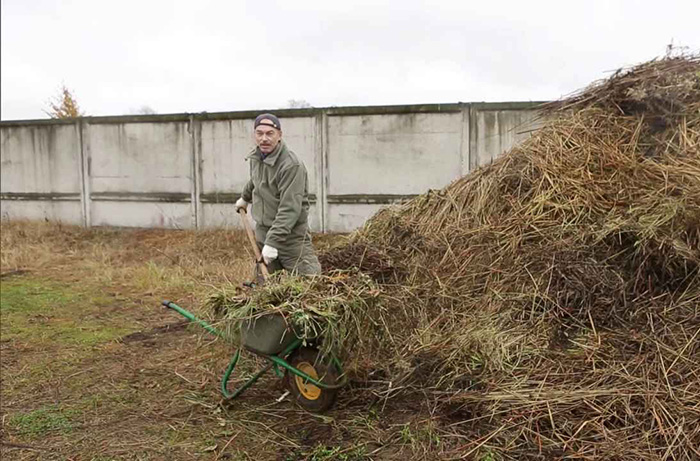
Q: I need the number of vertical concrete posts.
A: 4